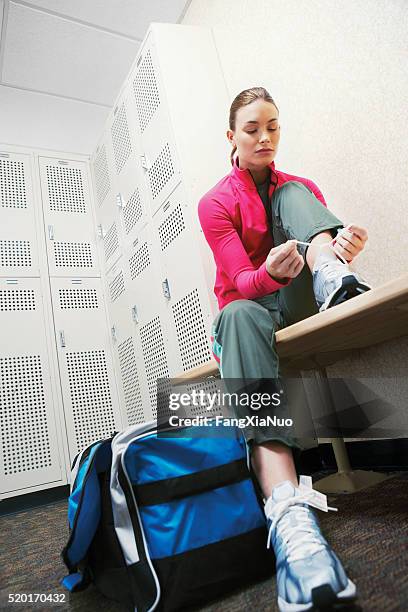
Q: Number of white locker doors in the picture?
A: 10